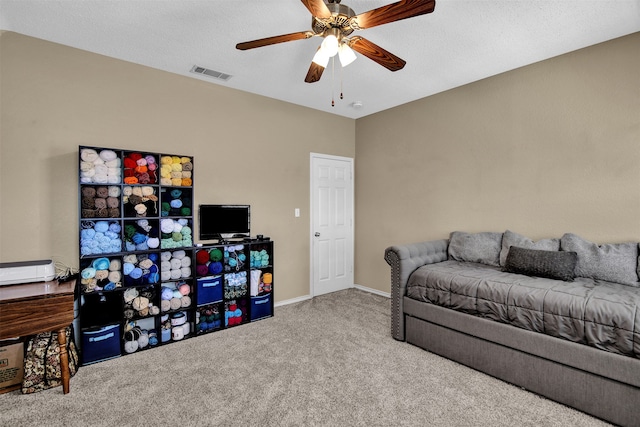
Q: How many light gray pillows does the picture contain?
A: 3